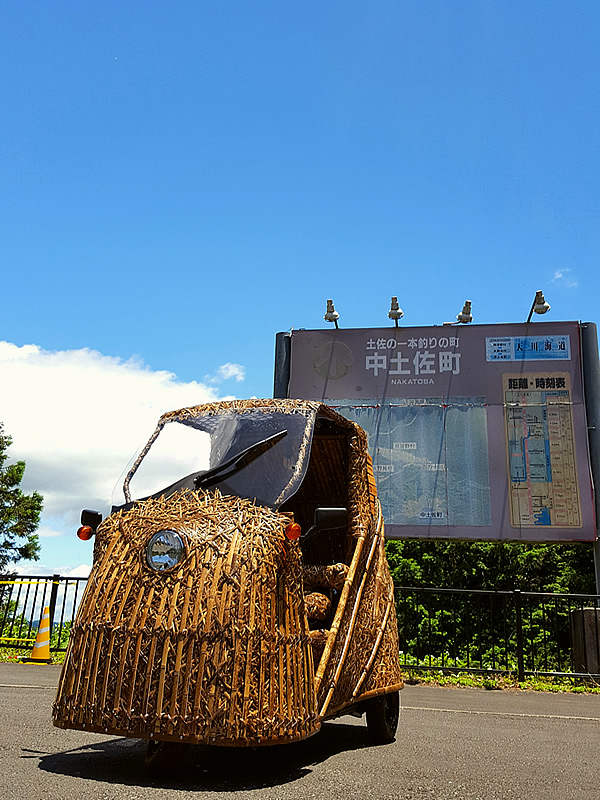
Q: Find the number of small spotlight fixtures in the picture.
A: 4